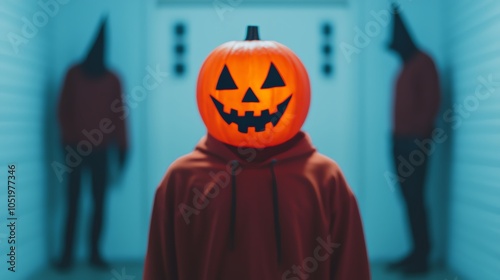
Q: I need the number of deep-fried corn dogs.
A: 0